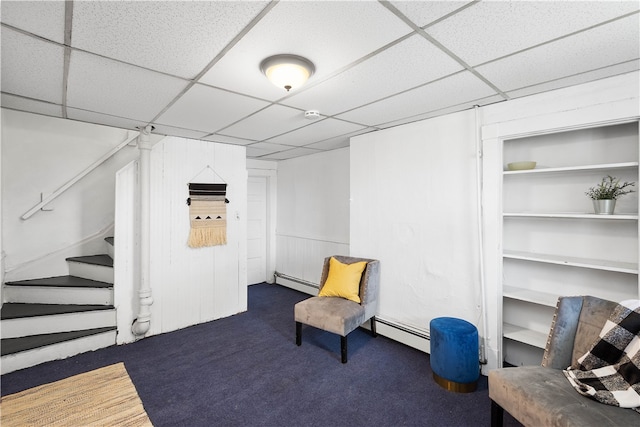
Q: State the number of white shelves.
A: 5